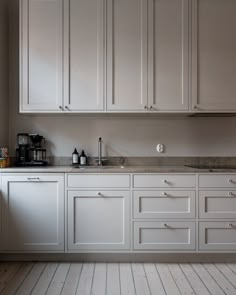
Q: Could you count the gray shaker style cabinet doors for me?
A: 7